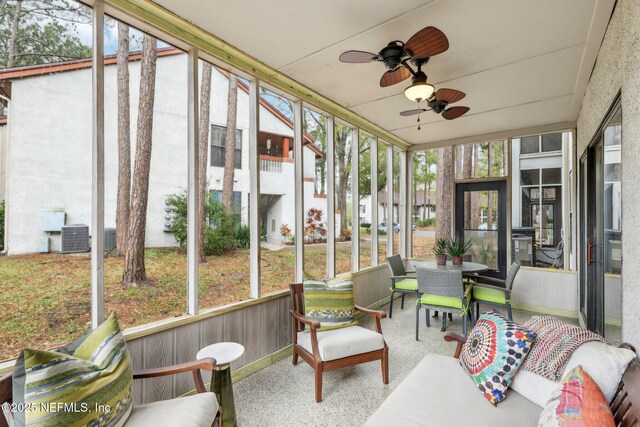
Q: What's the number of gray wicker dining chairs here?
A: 4